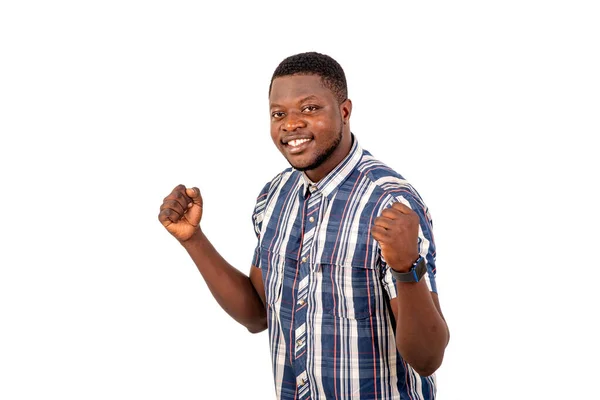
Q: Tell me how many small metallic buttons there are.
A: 6